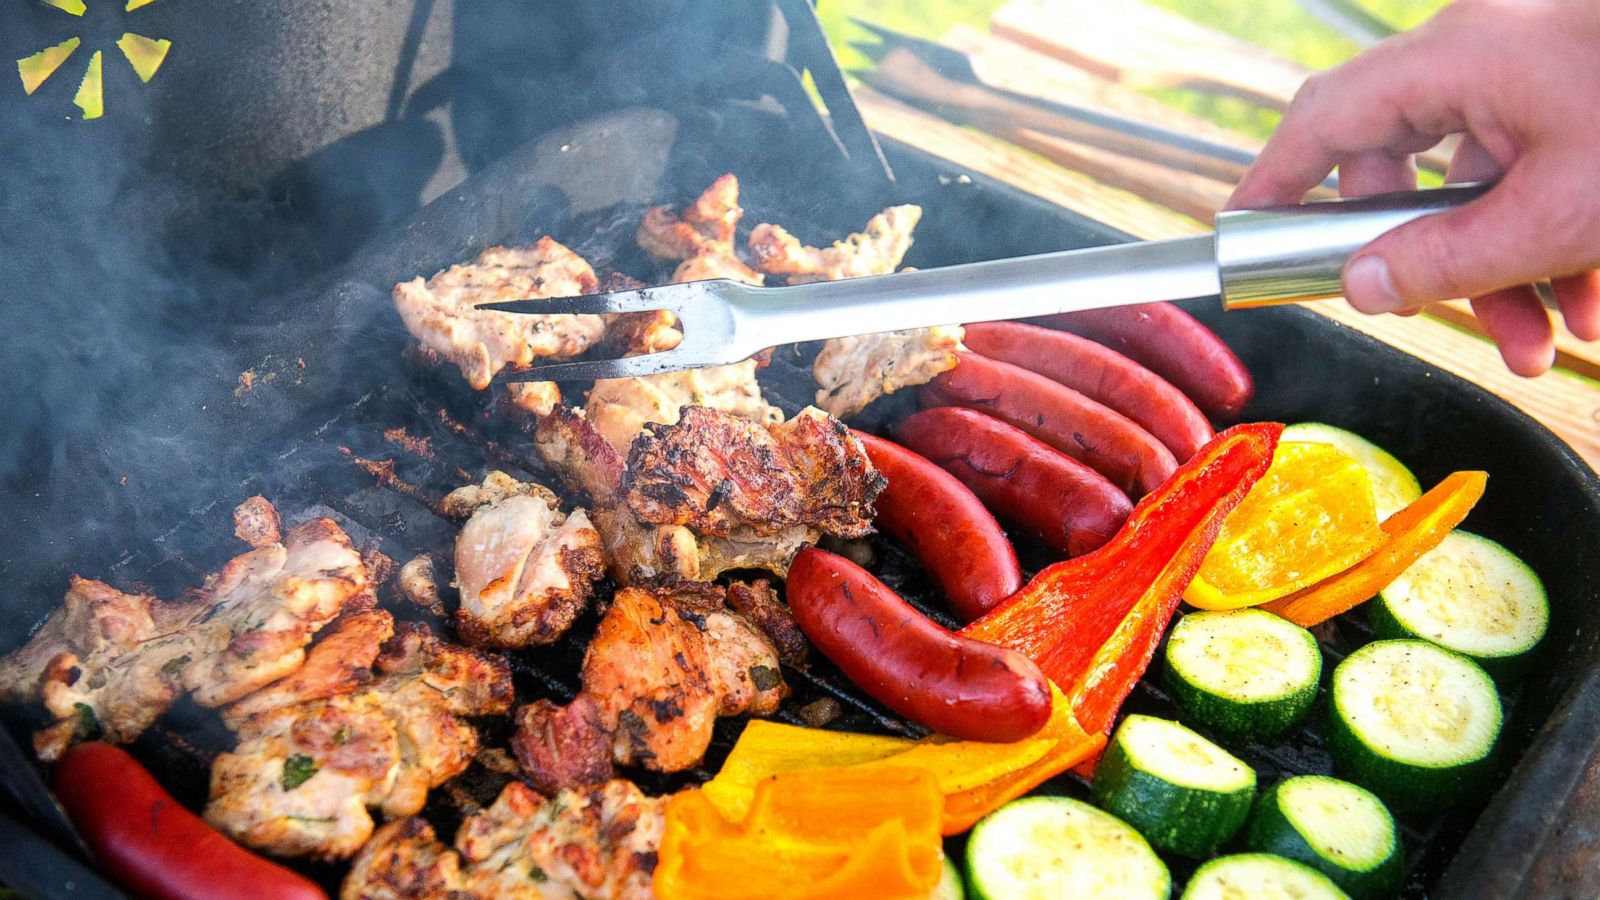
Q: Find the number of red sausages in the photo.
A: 7